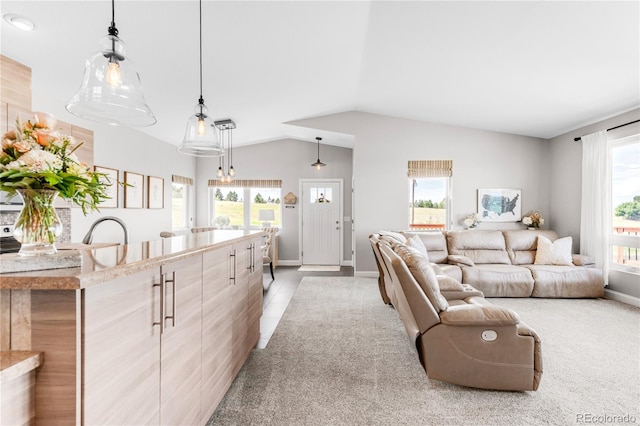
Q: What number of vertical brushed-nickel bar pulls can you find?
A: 5